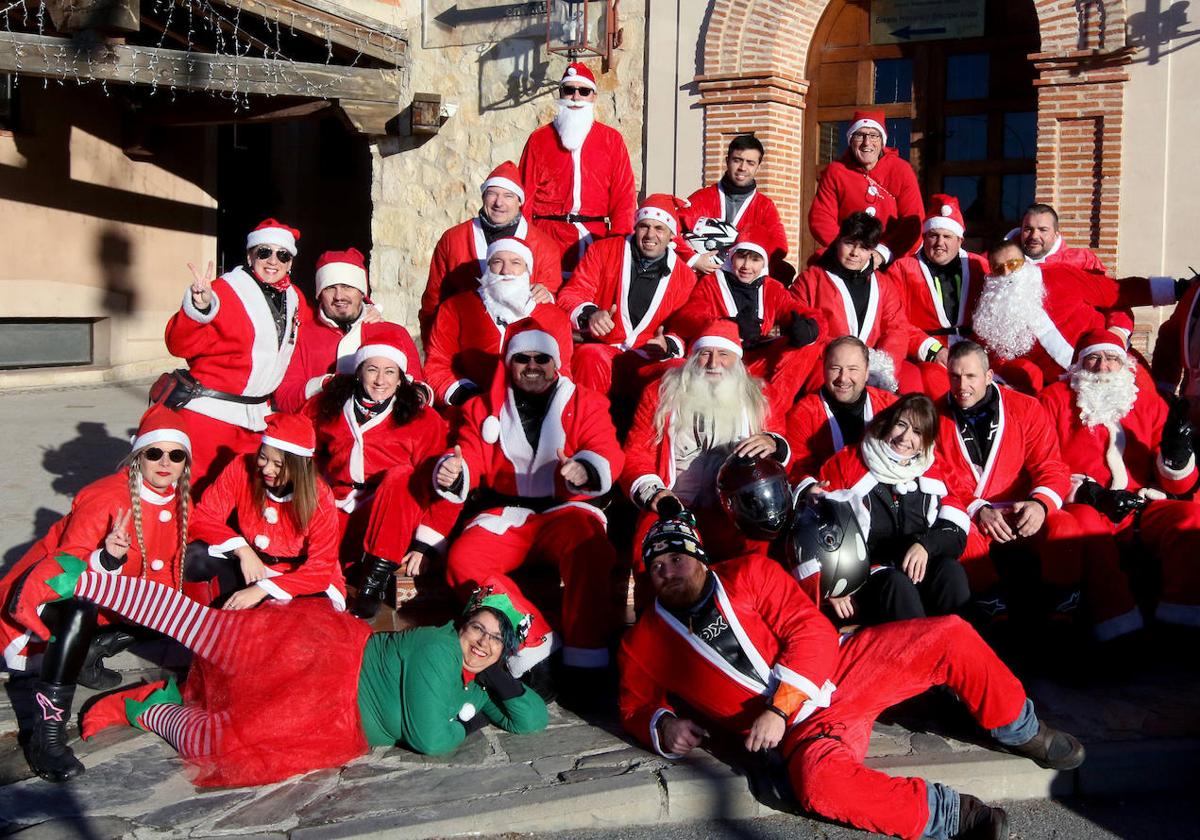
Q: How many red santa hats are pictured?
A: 15